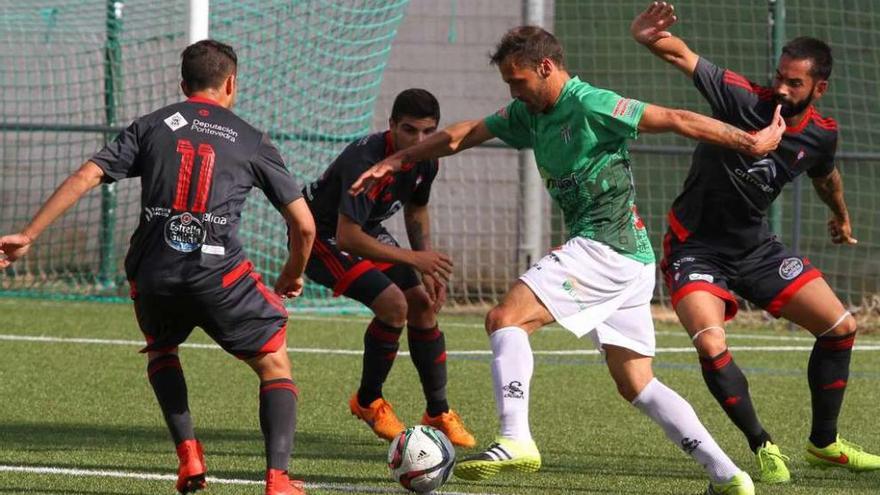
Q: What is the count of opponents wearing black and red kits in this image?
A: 3